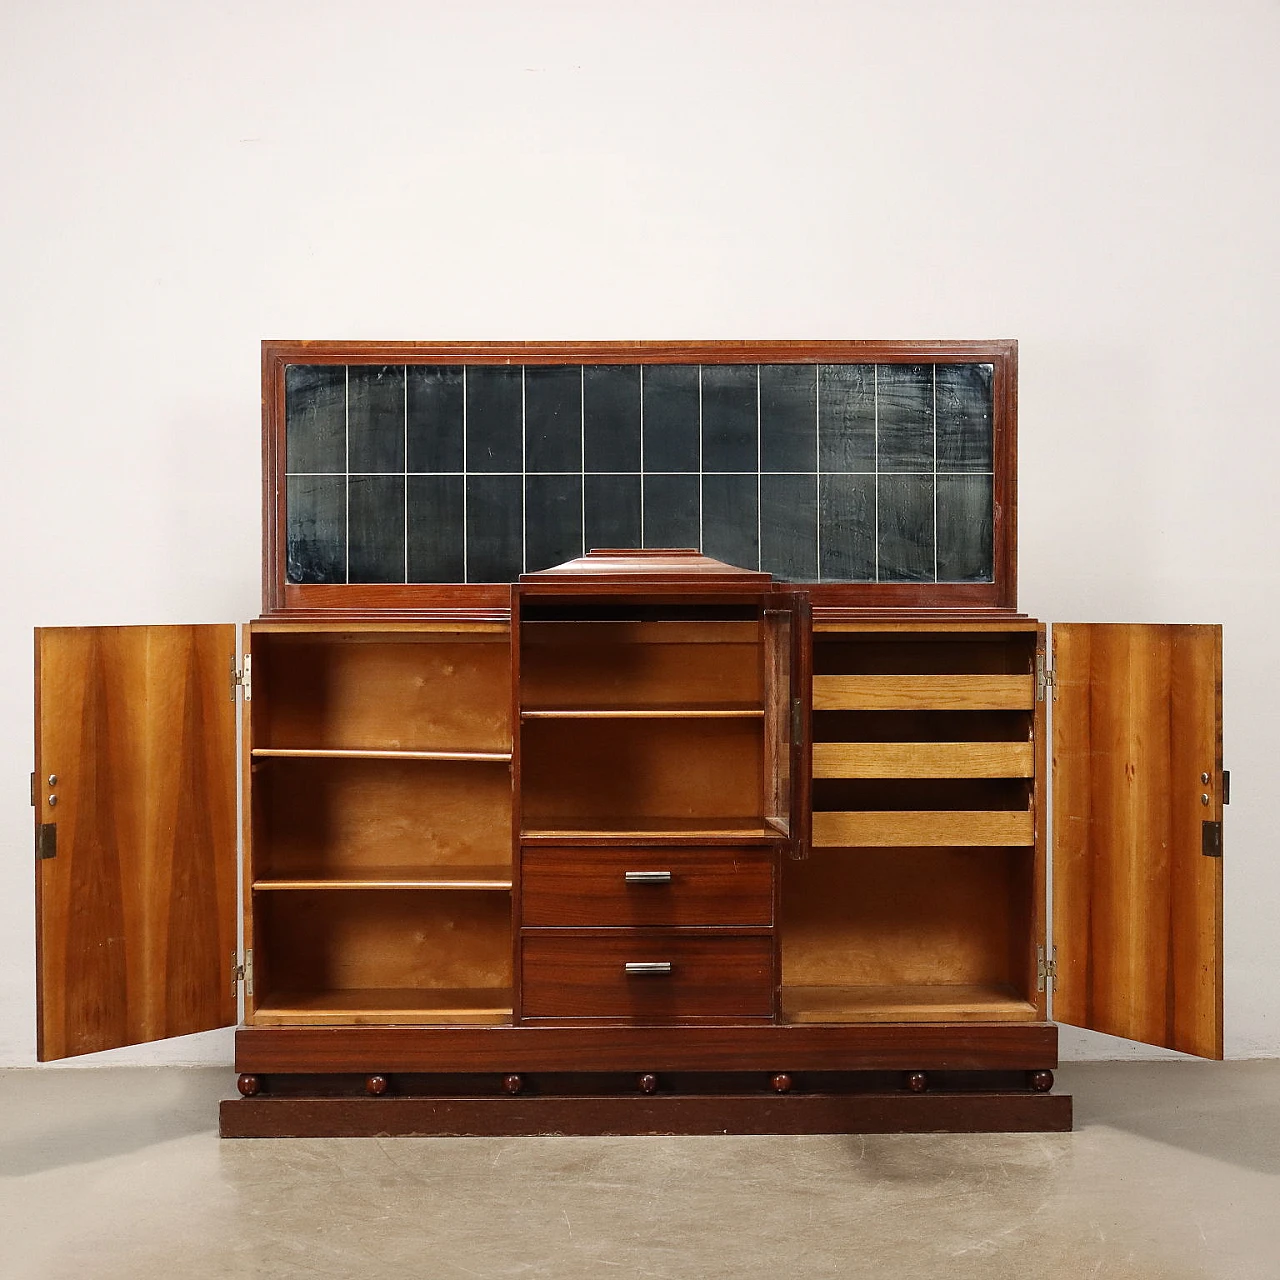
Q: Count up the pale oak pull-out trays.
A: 3